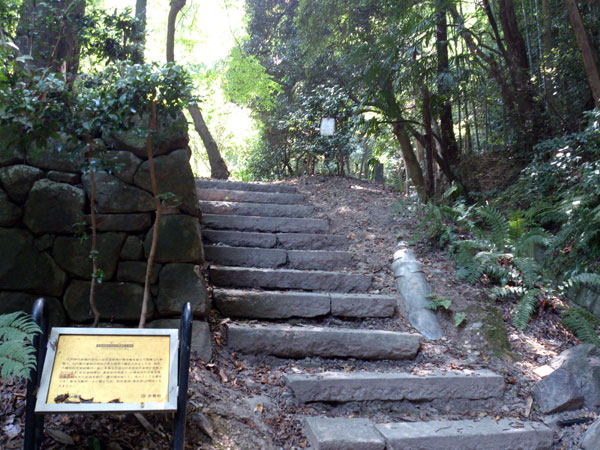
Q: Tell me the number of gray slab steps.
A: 11